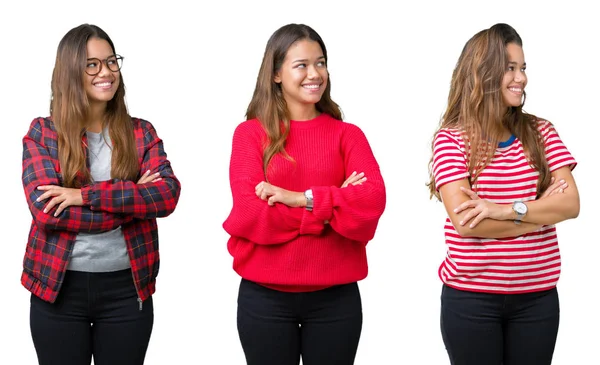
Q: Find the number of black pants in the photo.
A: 3